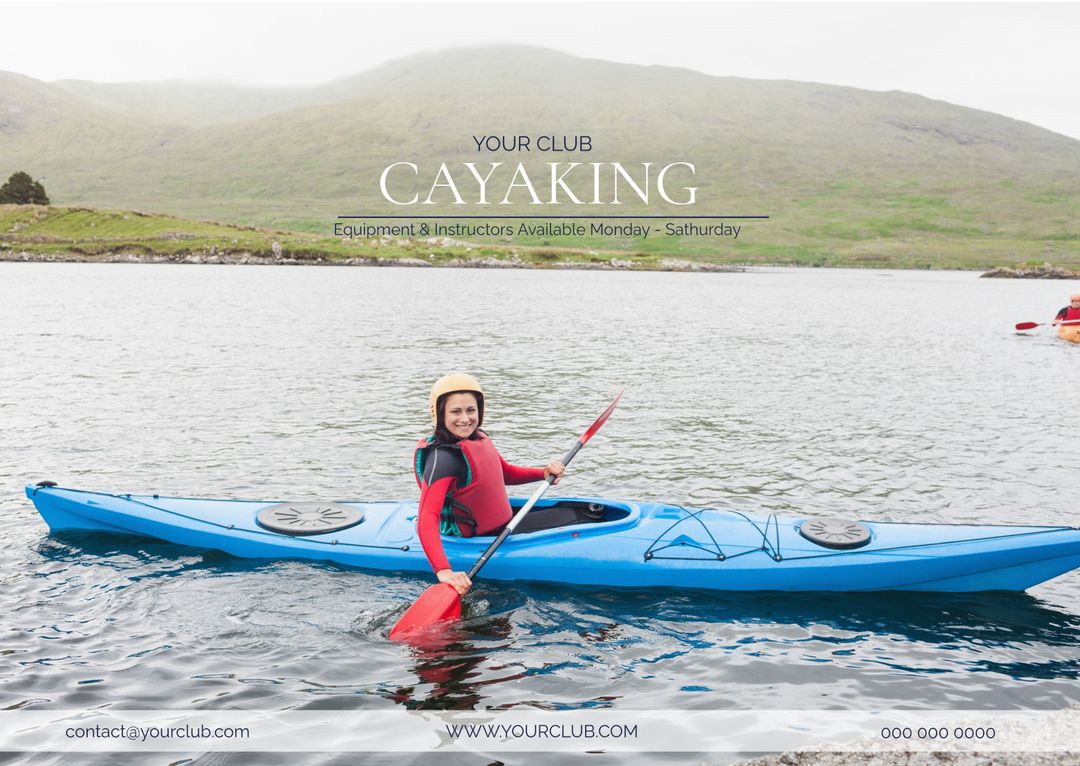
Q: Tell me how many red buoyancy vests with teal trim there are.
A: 1